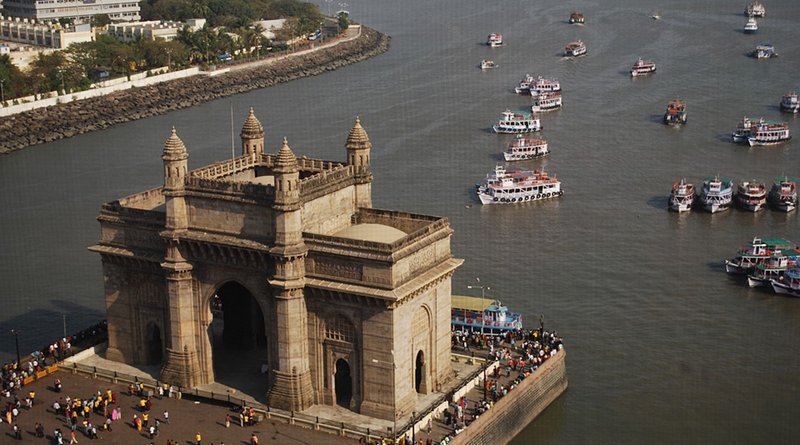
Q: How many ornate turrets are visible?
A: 4